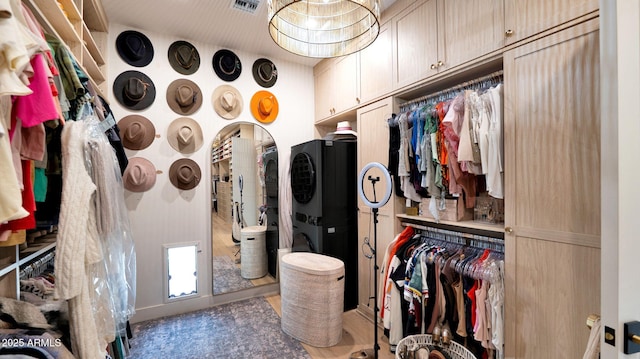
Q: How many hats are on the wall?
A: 12